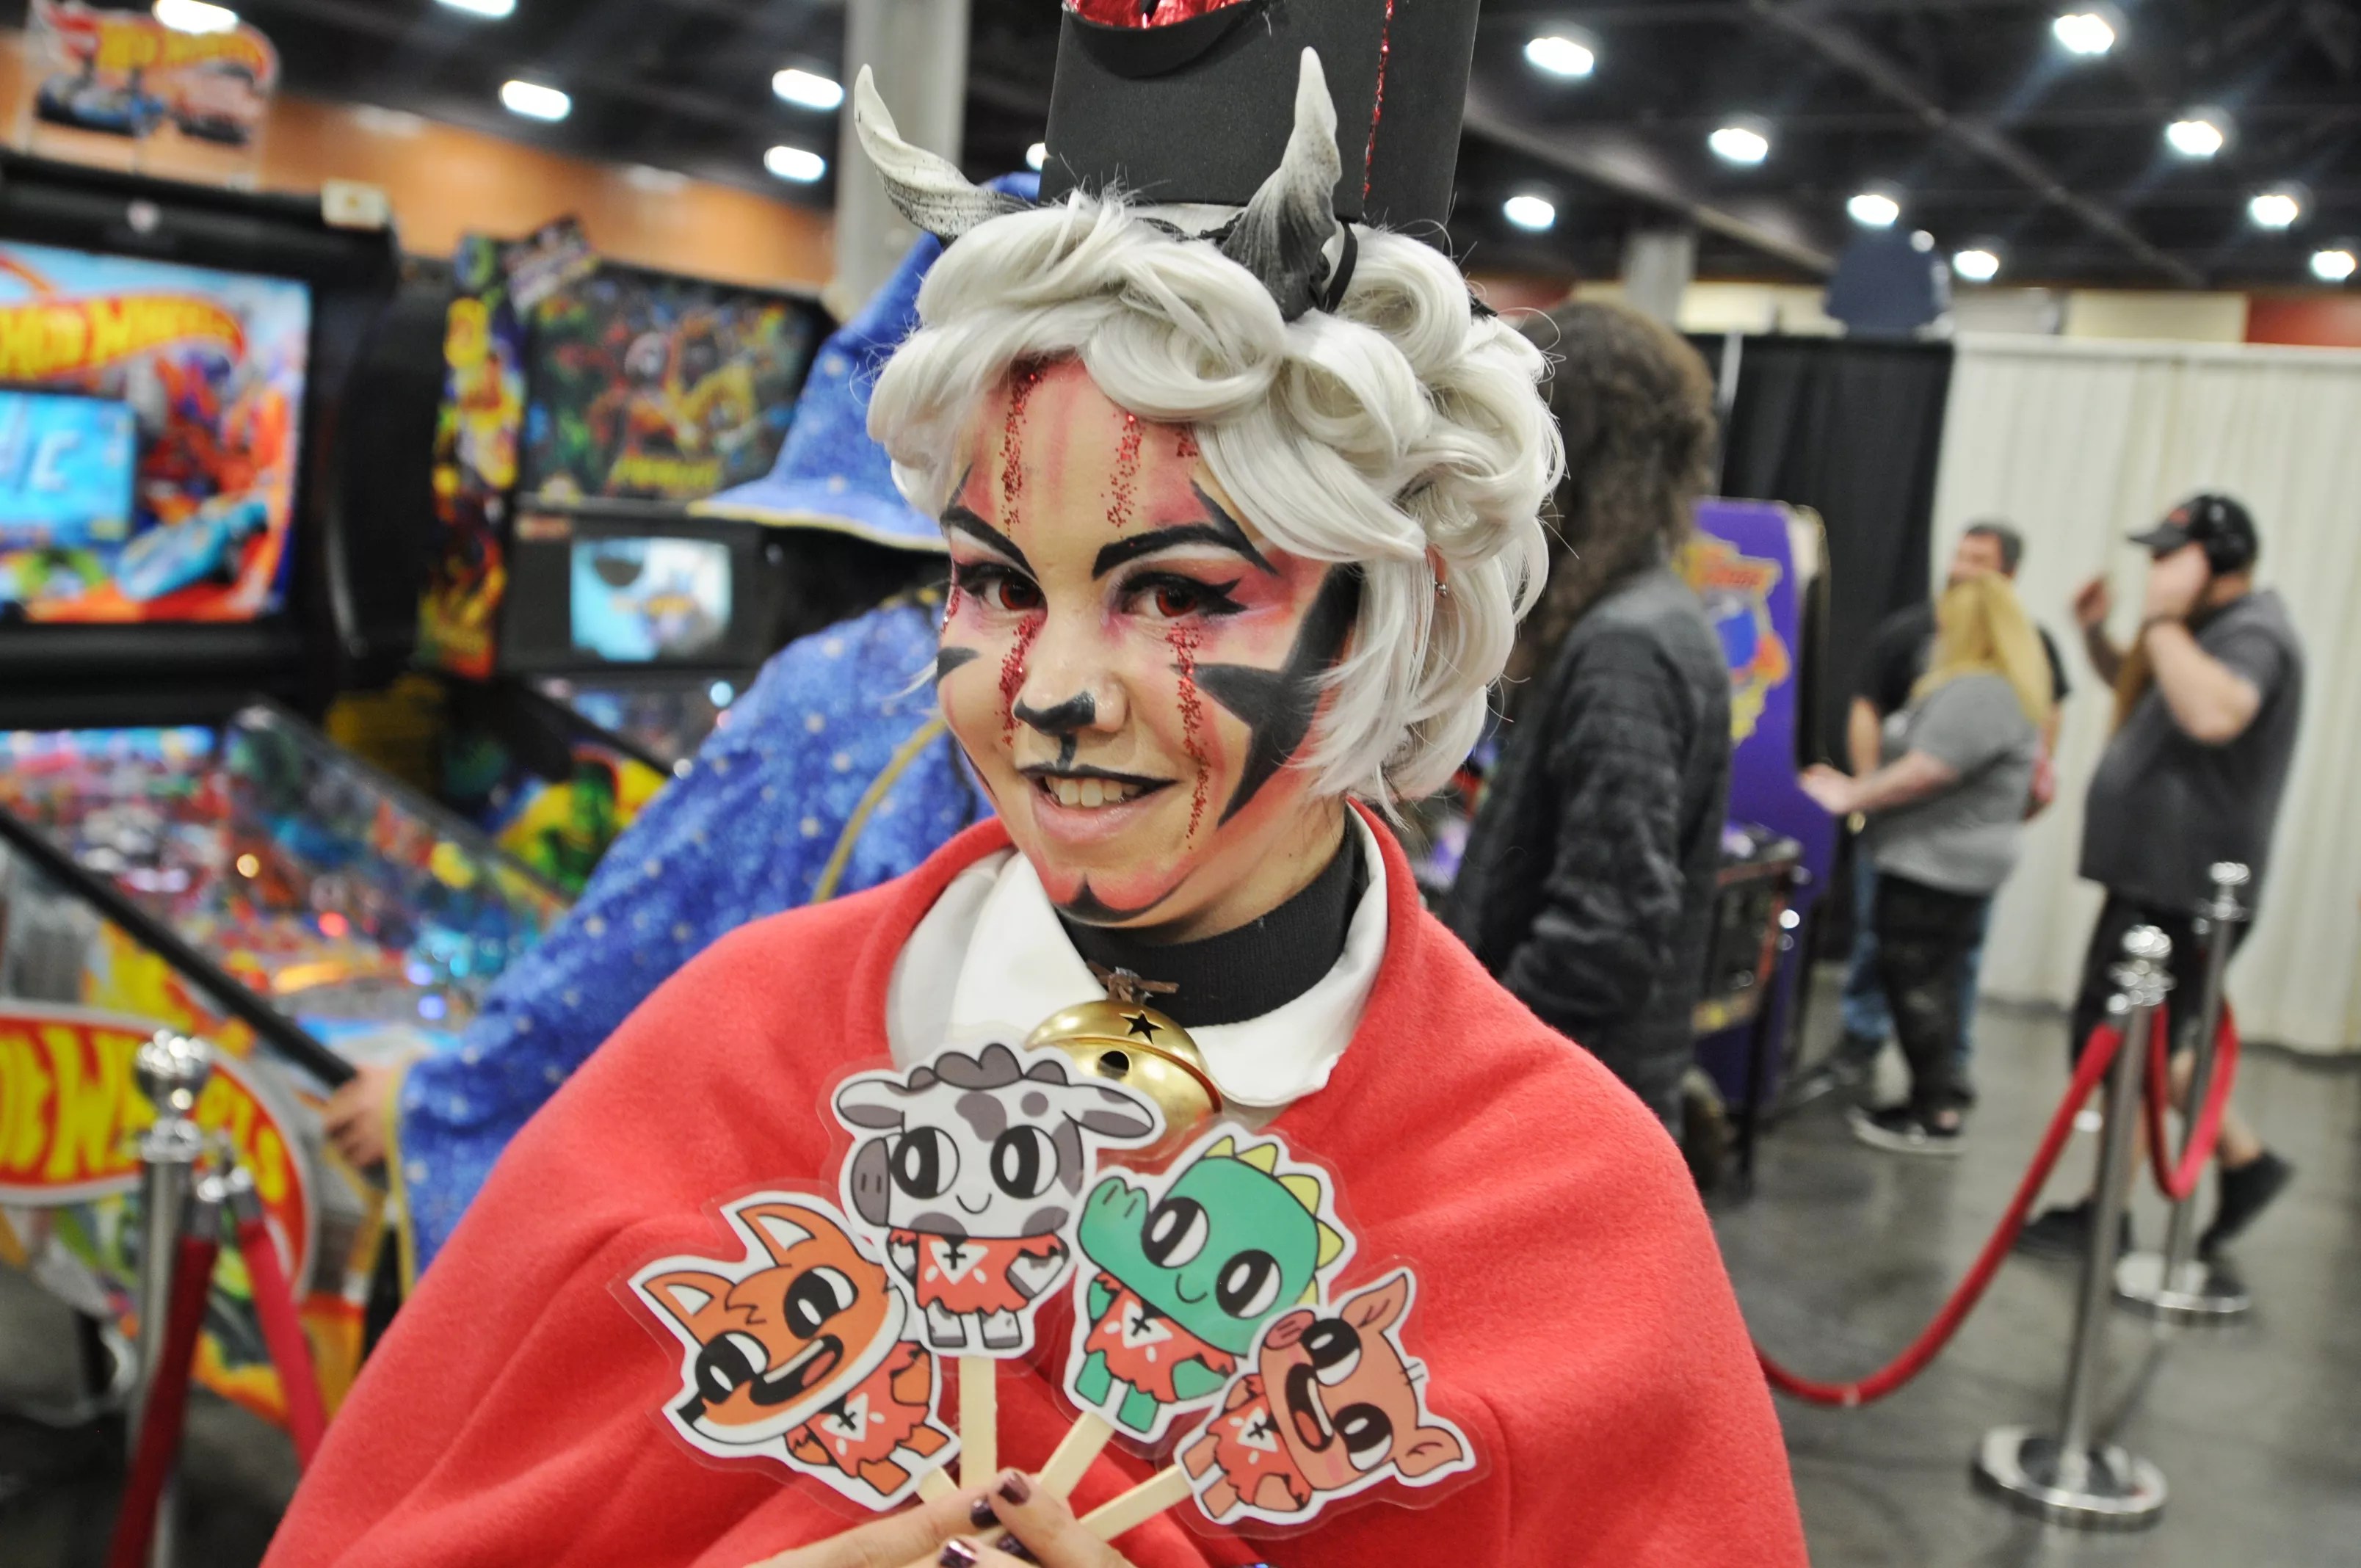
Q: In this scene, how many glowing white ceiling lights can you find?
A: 15